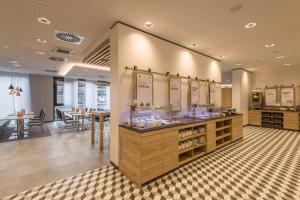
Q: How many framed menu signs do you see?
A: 6